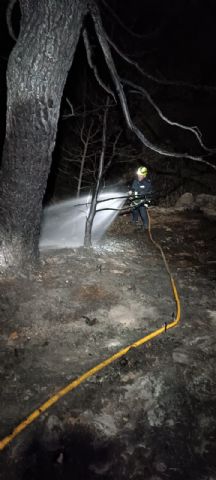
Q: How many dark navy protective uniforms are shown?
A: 1